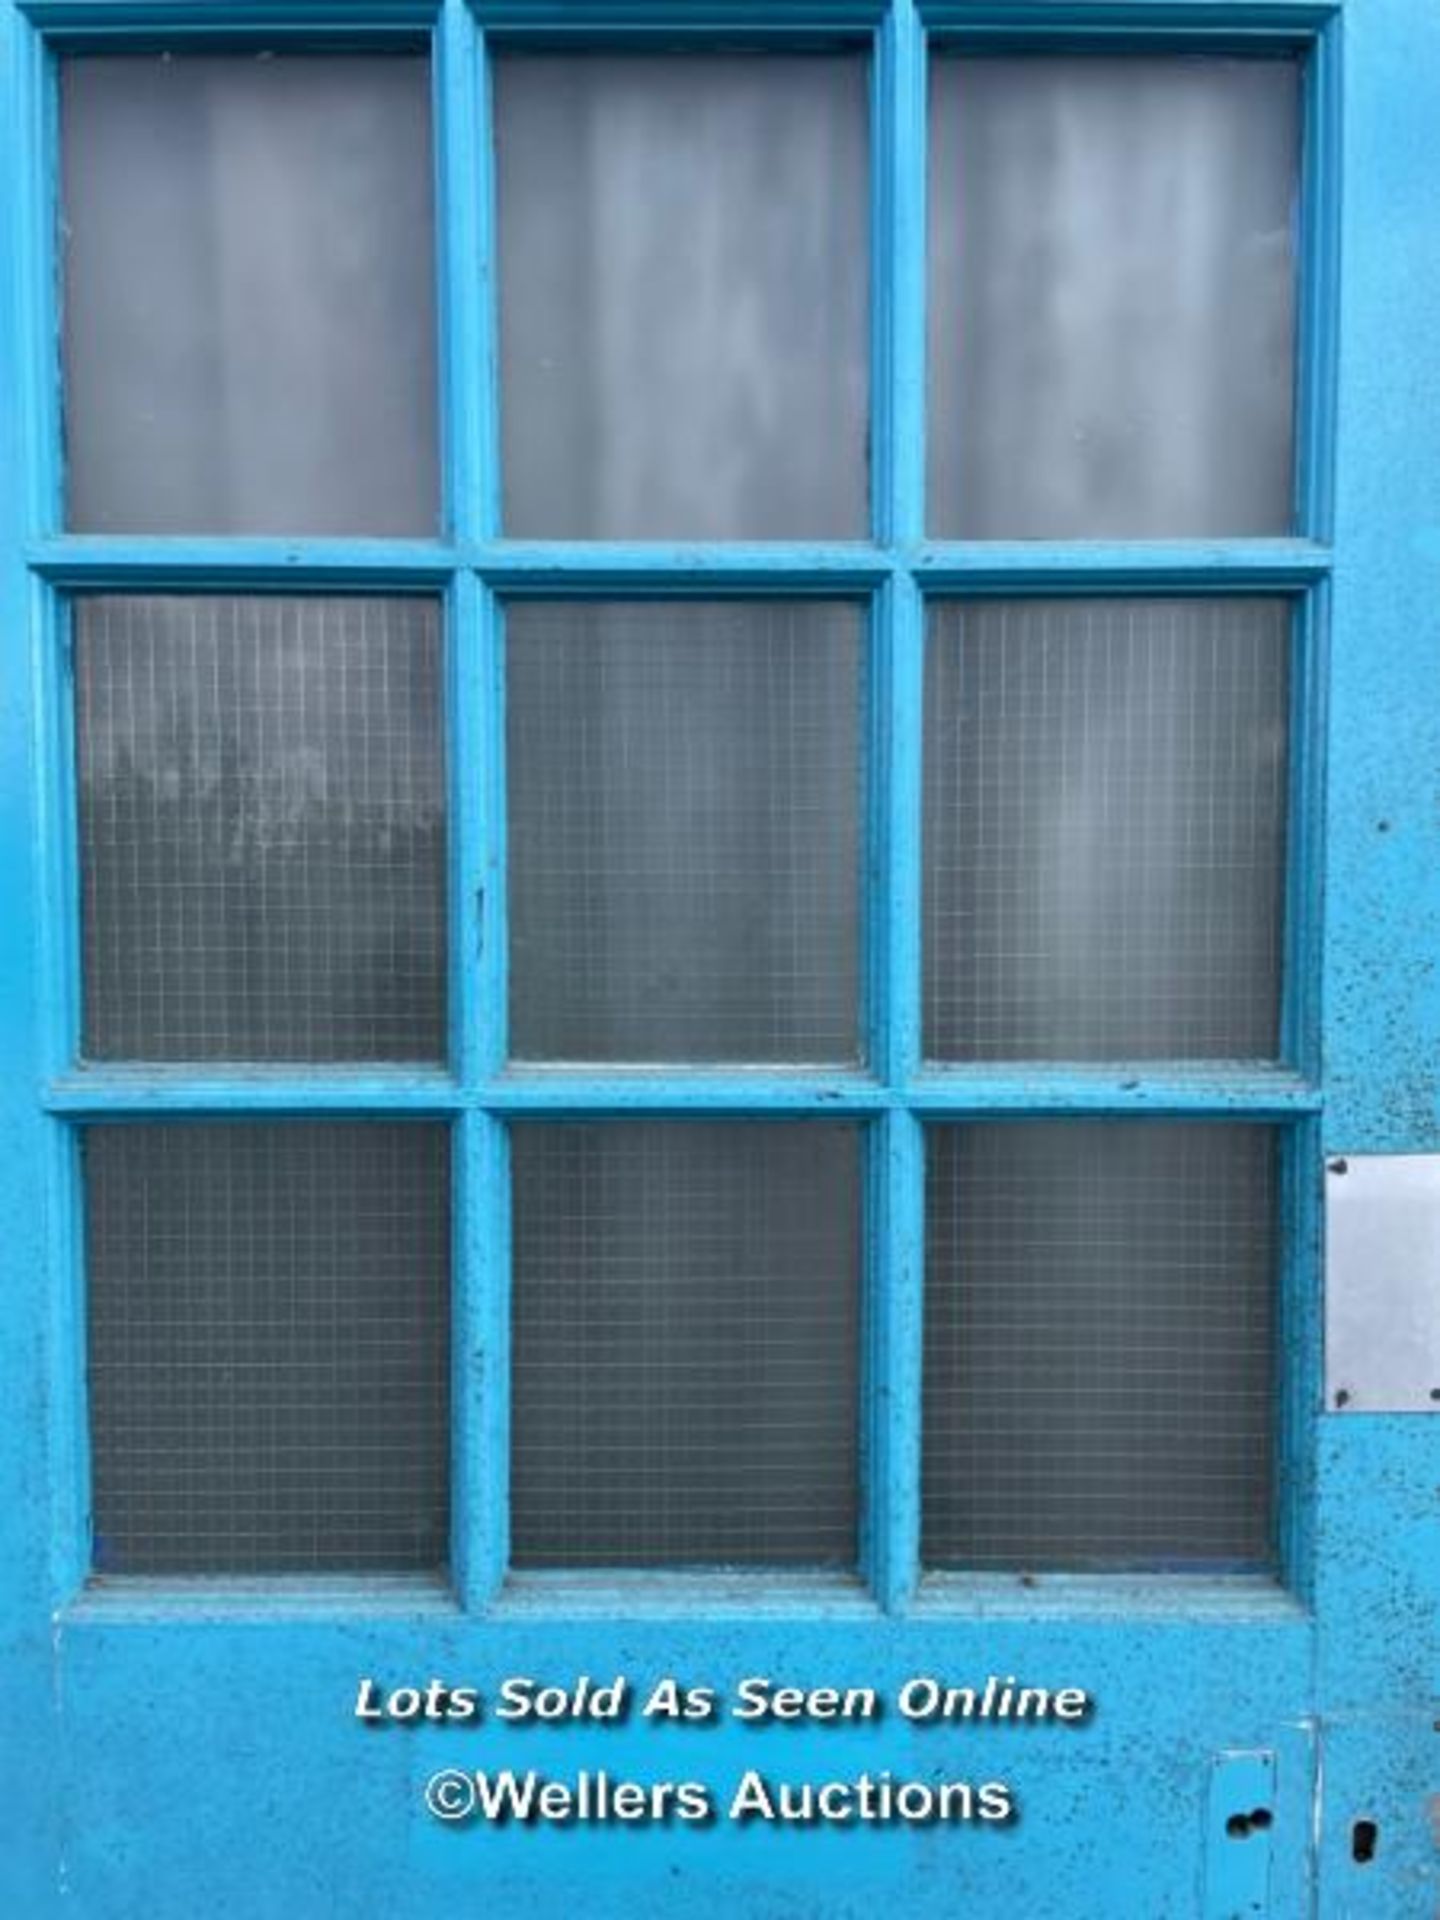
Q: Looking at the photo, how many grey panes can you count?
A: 9